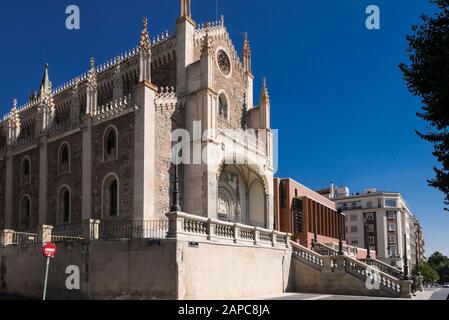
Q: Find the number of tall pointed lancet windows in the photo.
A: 7